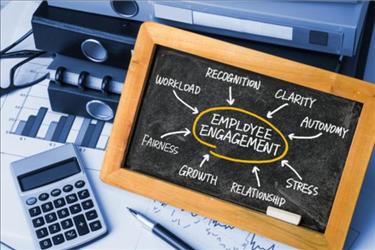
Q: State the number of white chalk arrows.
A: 8